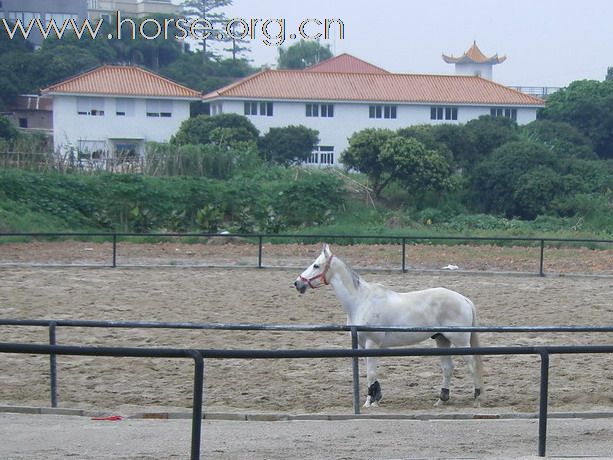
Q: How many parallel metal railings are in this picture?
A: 3